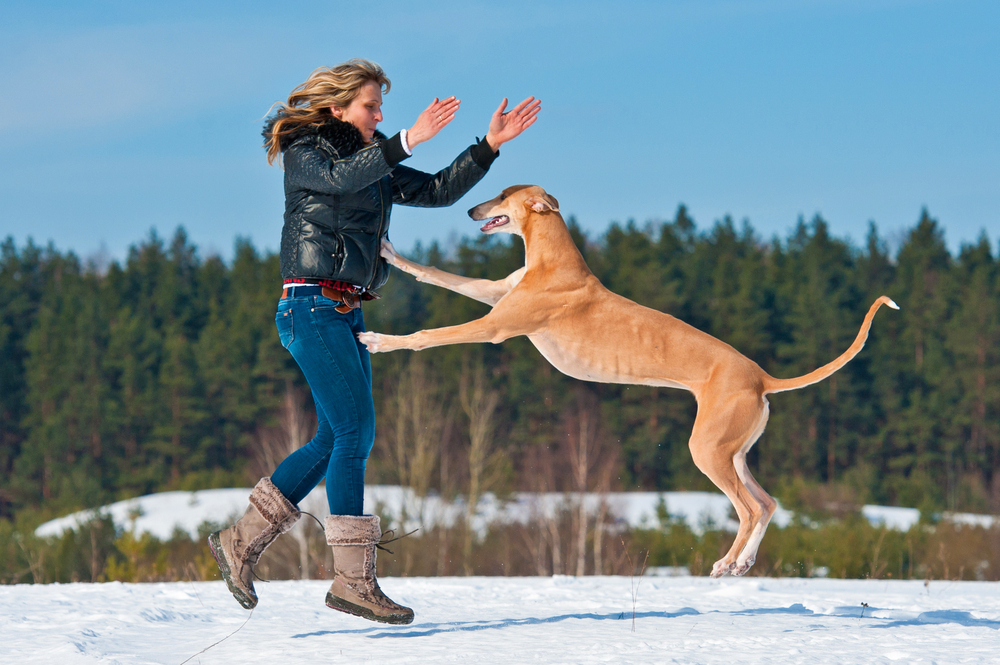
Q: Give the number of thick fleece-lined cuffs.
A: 2